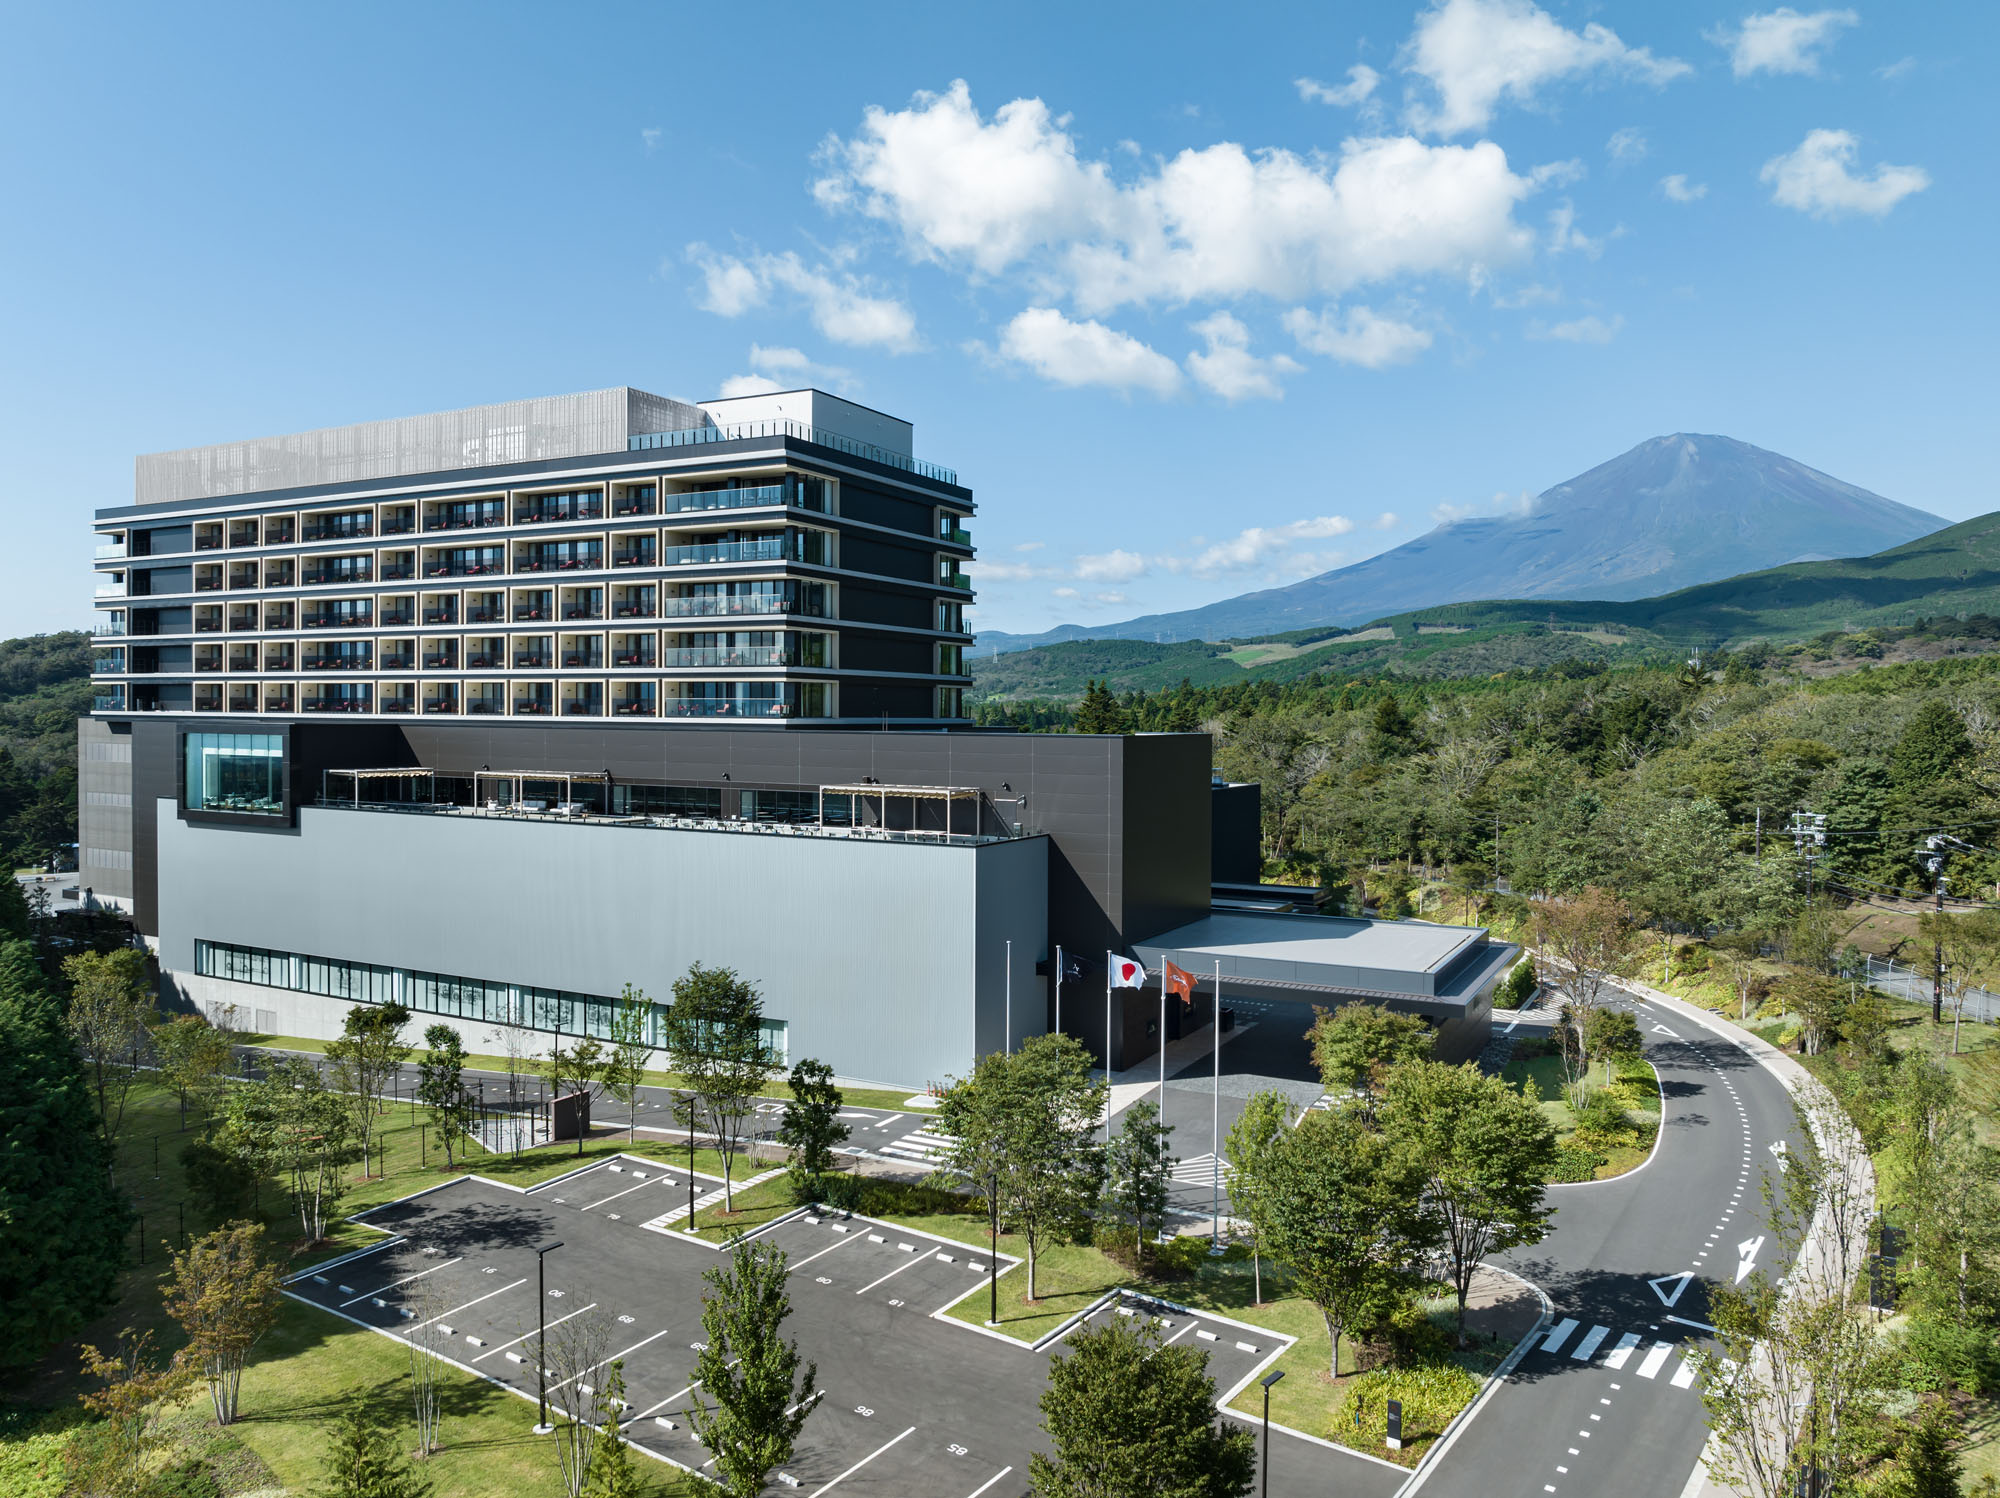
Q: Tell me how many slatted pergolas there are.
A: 3